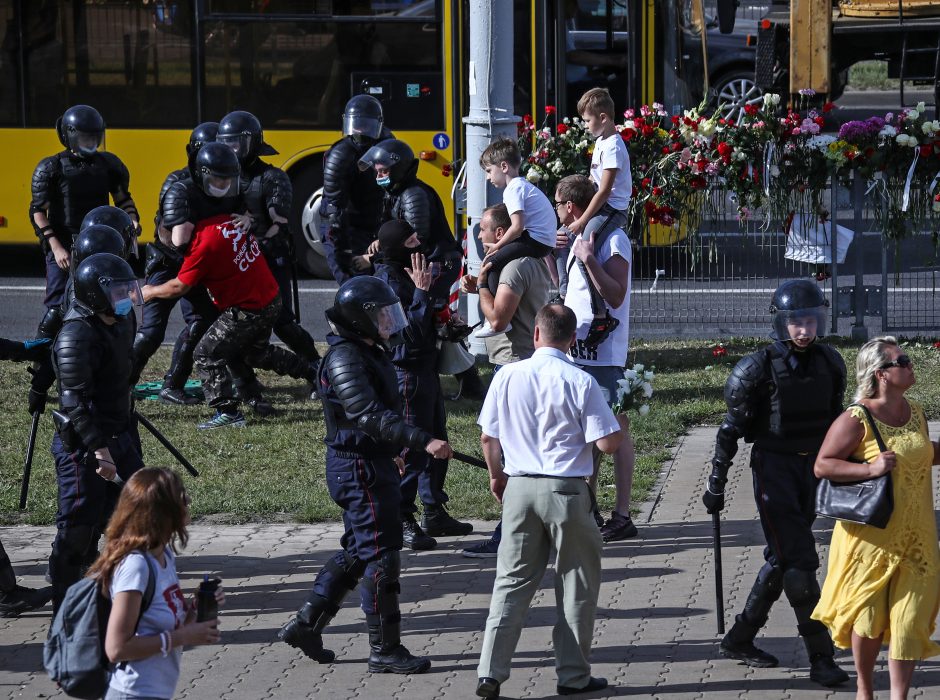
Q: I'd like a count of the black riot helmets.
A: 11